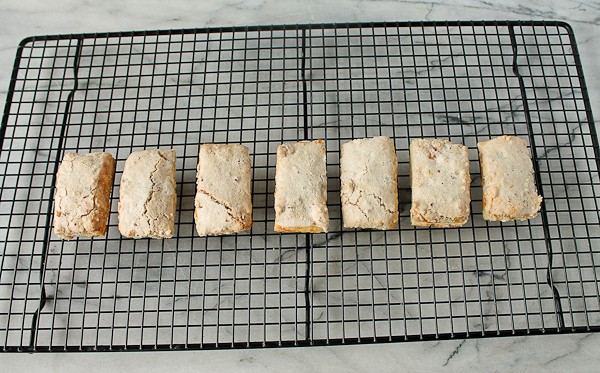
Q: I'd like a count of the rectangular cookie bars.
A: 7